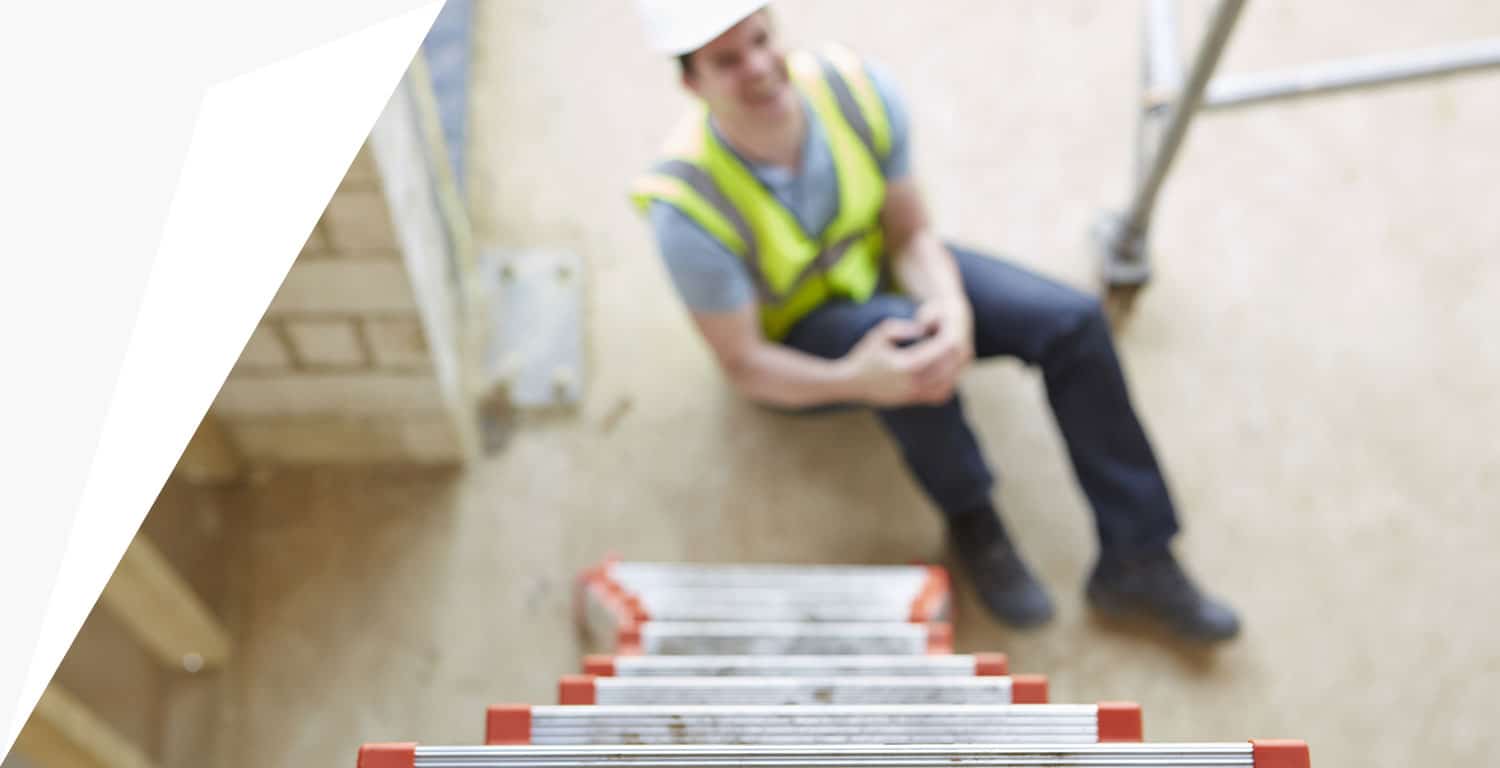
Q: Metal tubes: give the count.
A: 3